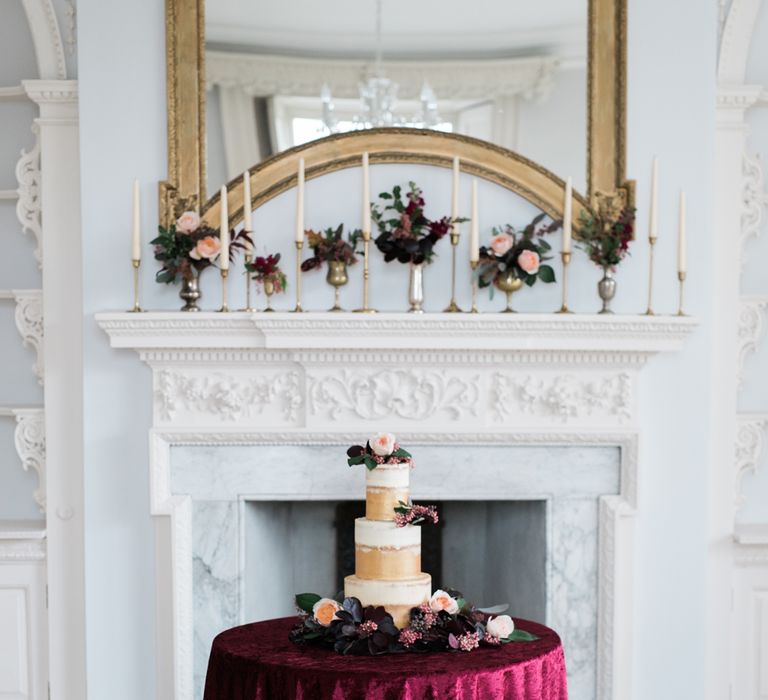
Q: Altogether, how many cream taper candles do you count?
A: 10